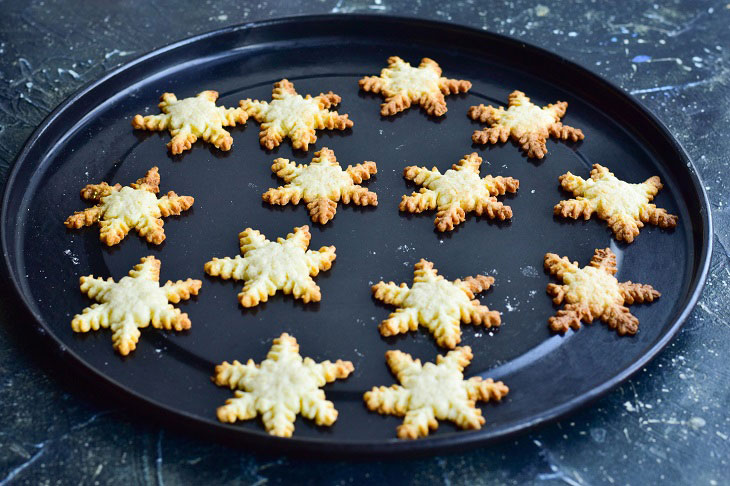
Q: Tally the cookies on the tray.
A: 14